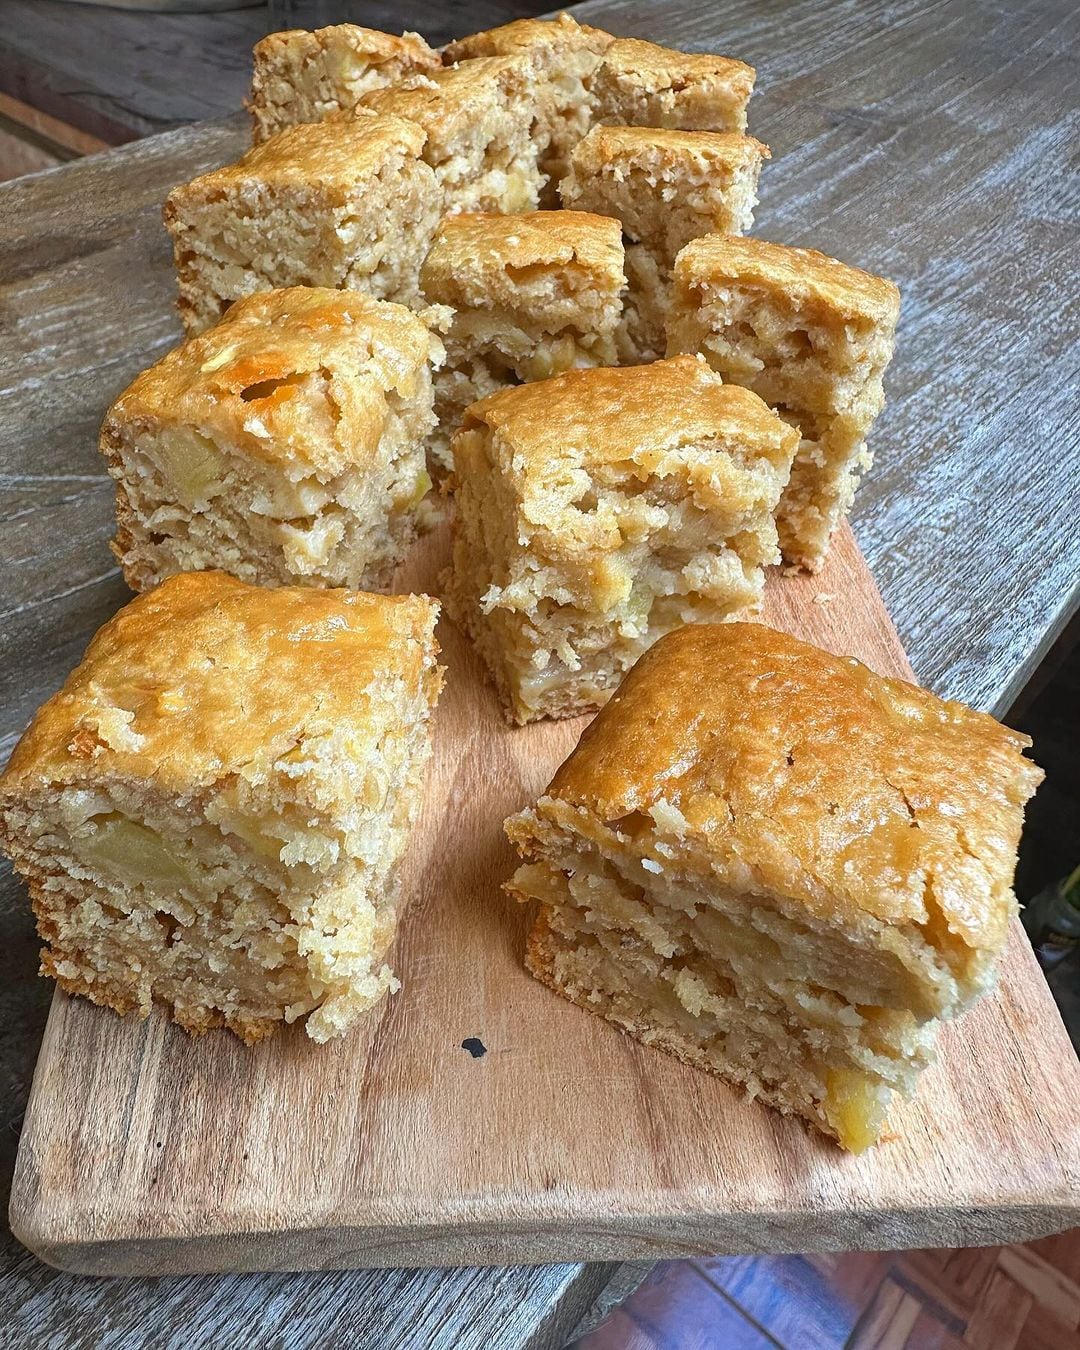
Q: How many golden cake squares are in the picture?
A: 12